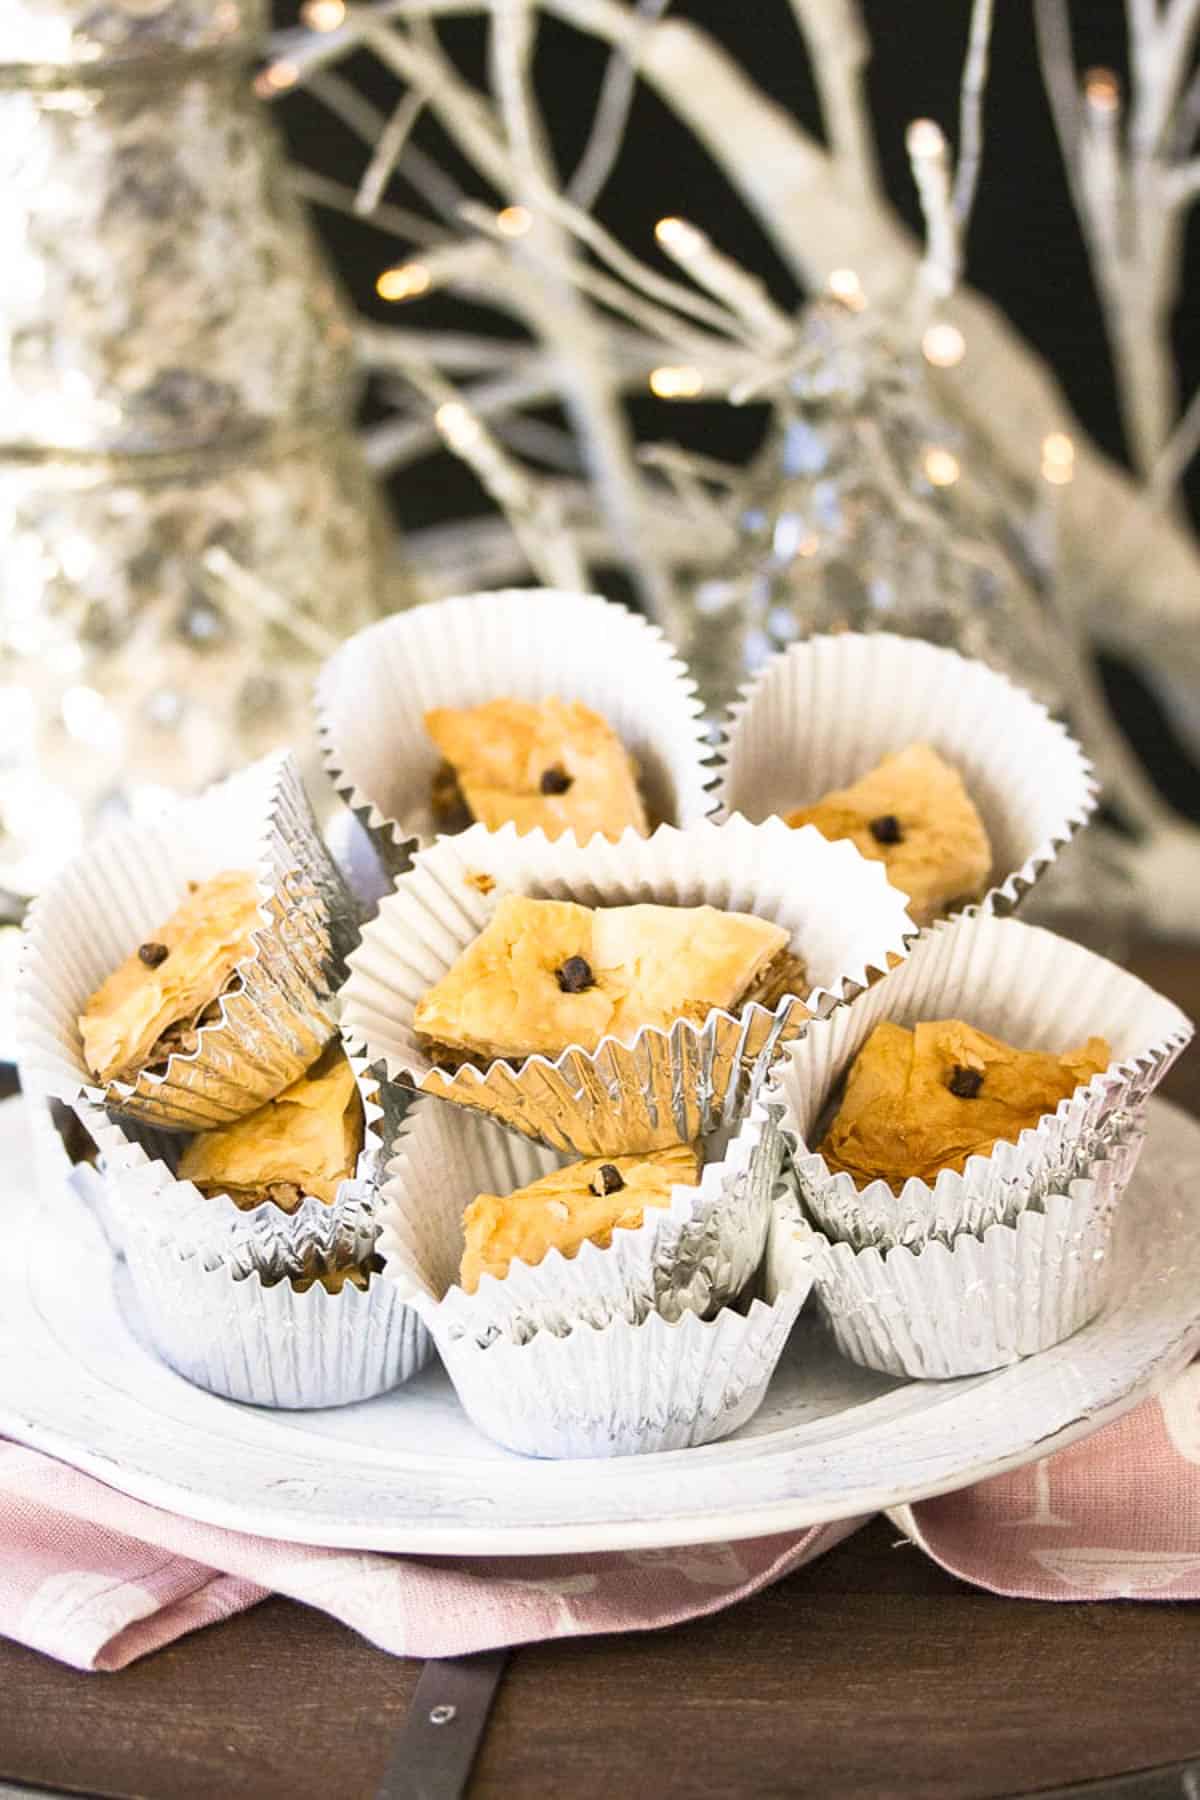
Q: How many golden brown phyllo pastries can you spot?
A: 7